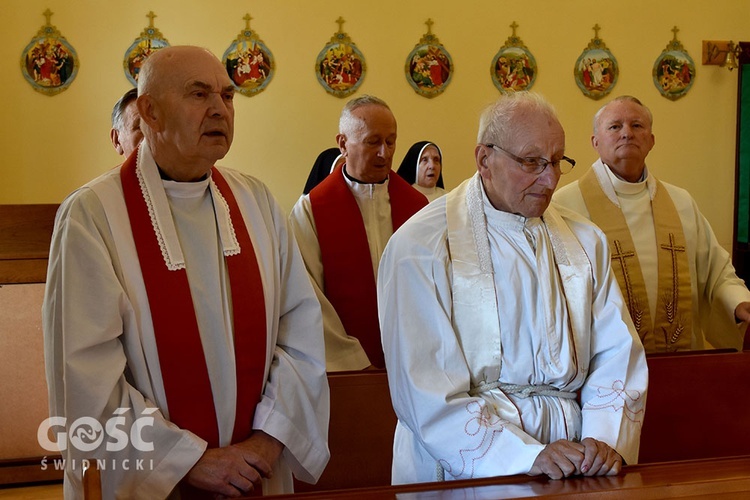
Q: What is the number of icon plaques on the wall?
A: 8